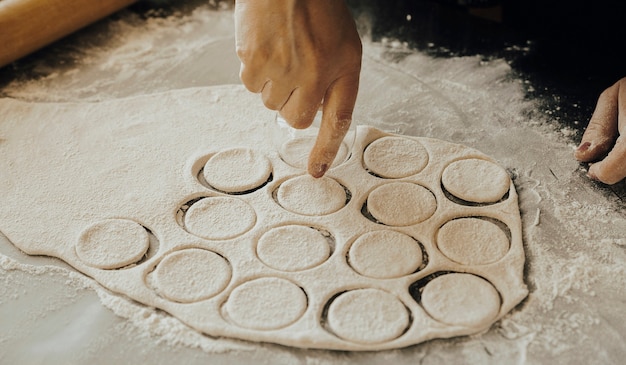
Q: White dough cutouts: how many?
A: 15